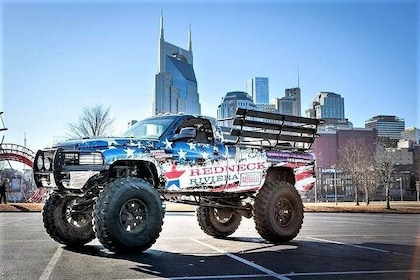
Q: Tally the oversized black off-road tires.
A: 4